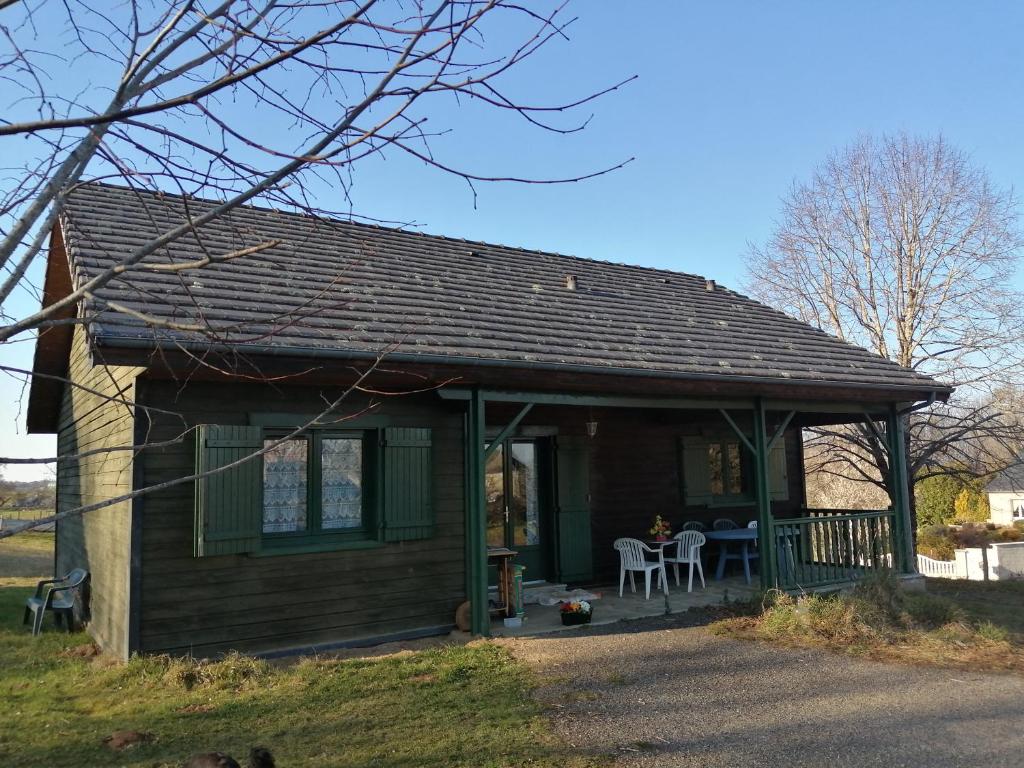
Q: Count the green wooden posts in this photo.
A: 3